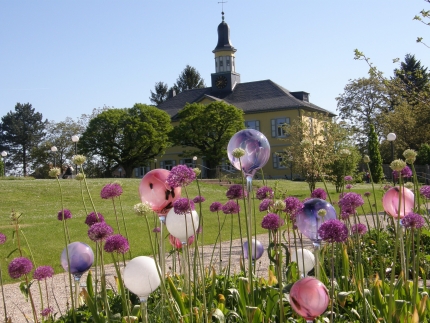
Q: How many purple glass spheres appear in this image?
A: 4